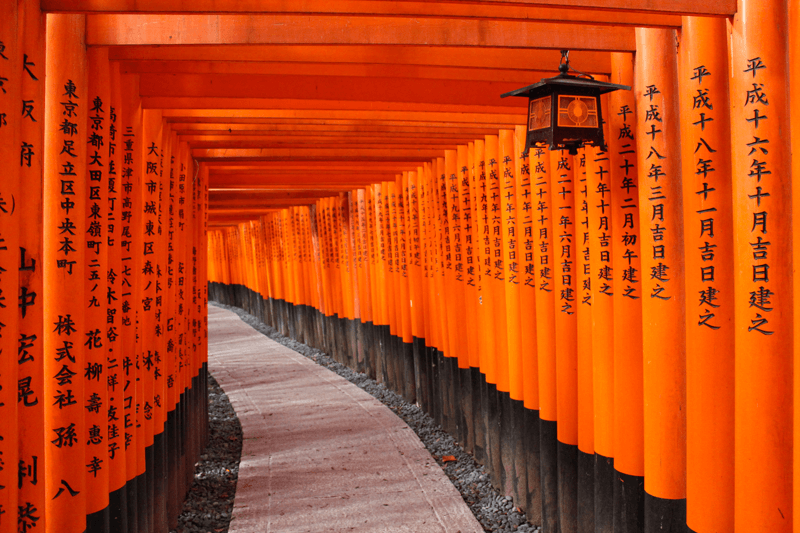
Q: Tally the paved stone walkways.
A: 1